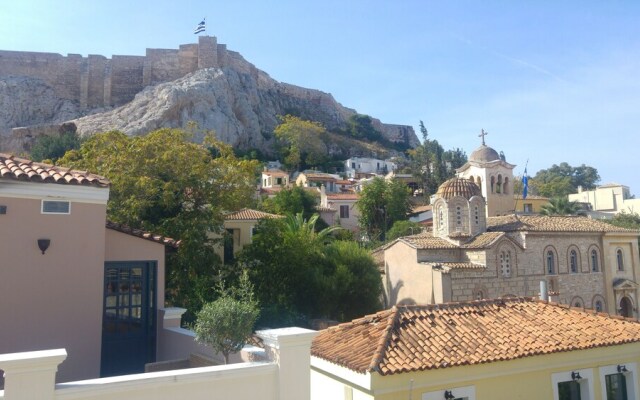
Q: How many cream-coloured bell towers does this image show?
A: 1